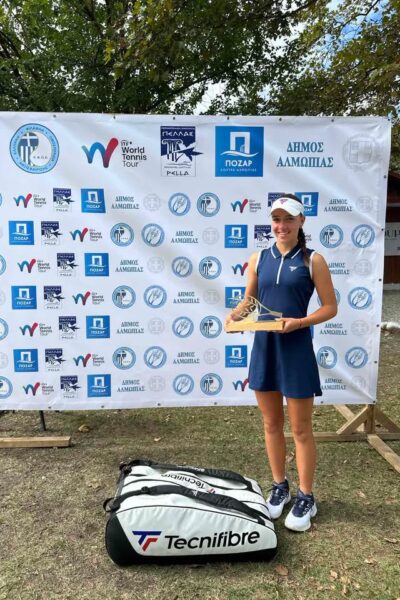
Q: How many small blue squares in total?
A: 11